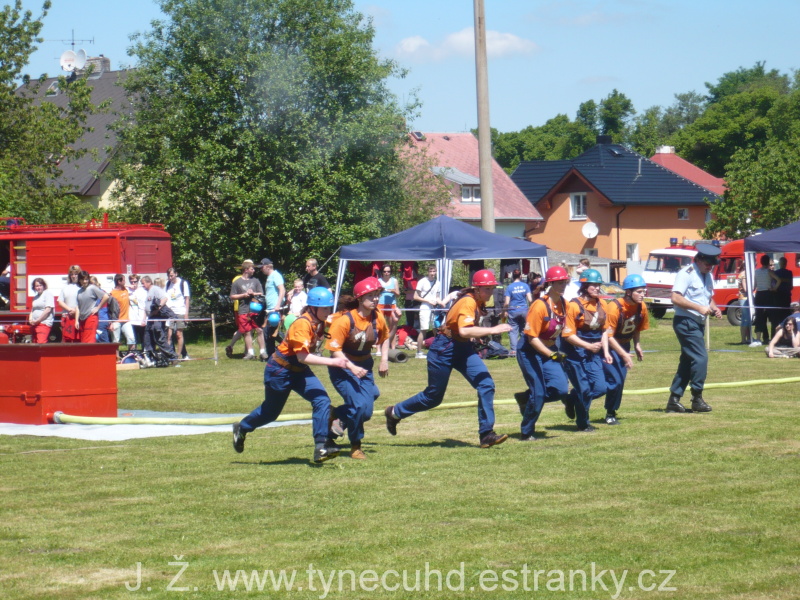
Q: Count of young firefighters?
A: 6